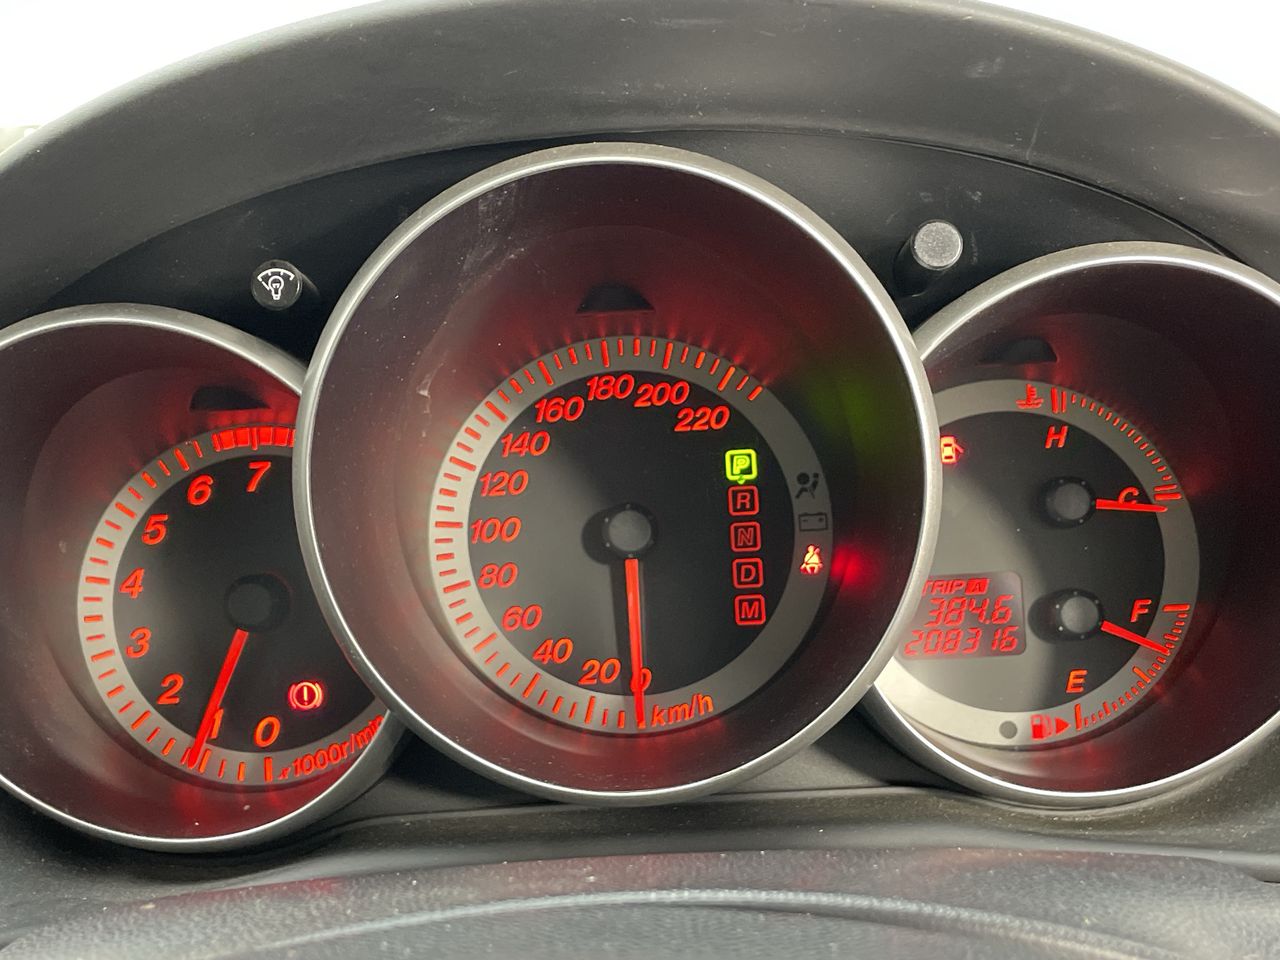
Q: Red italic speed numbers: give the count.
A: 12